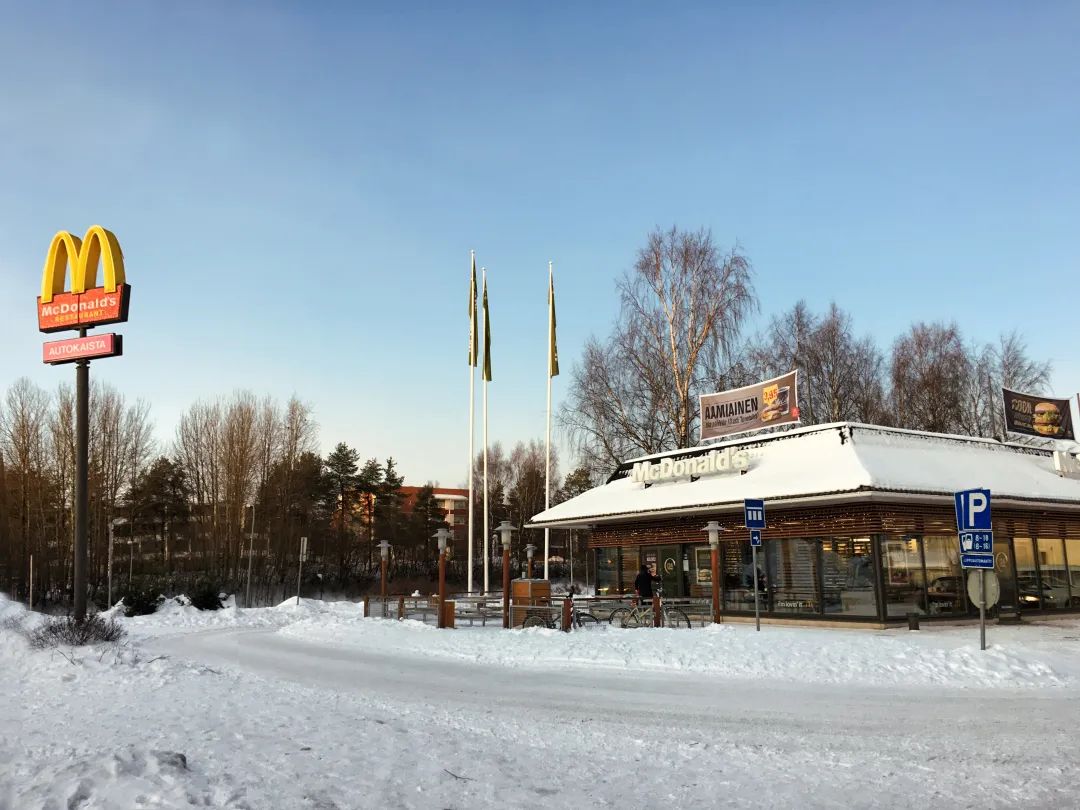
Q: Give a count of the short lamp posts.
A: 5